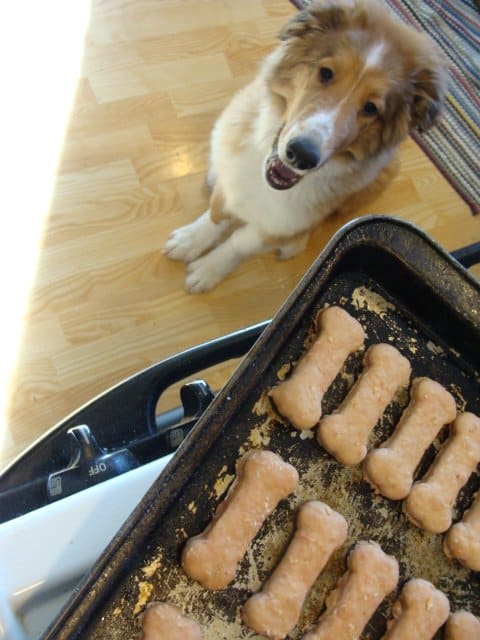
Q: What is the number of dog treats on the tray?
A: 11